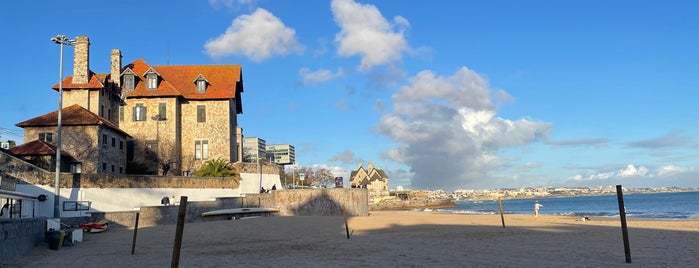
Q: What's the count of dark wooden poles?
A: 5